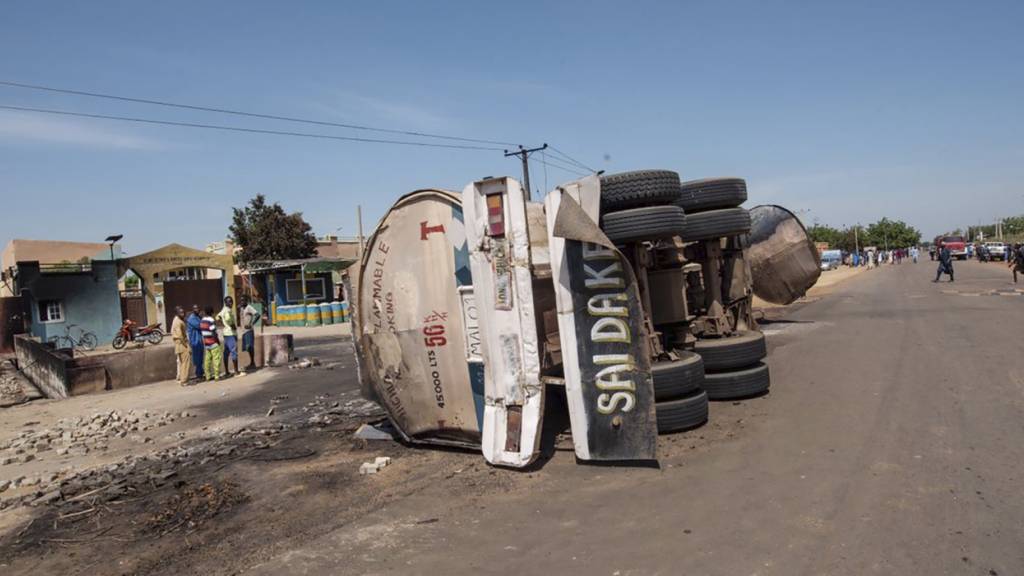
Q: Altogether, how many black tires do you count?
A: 8